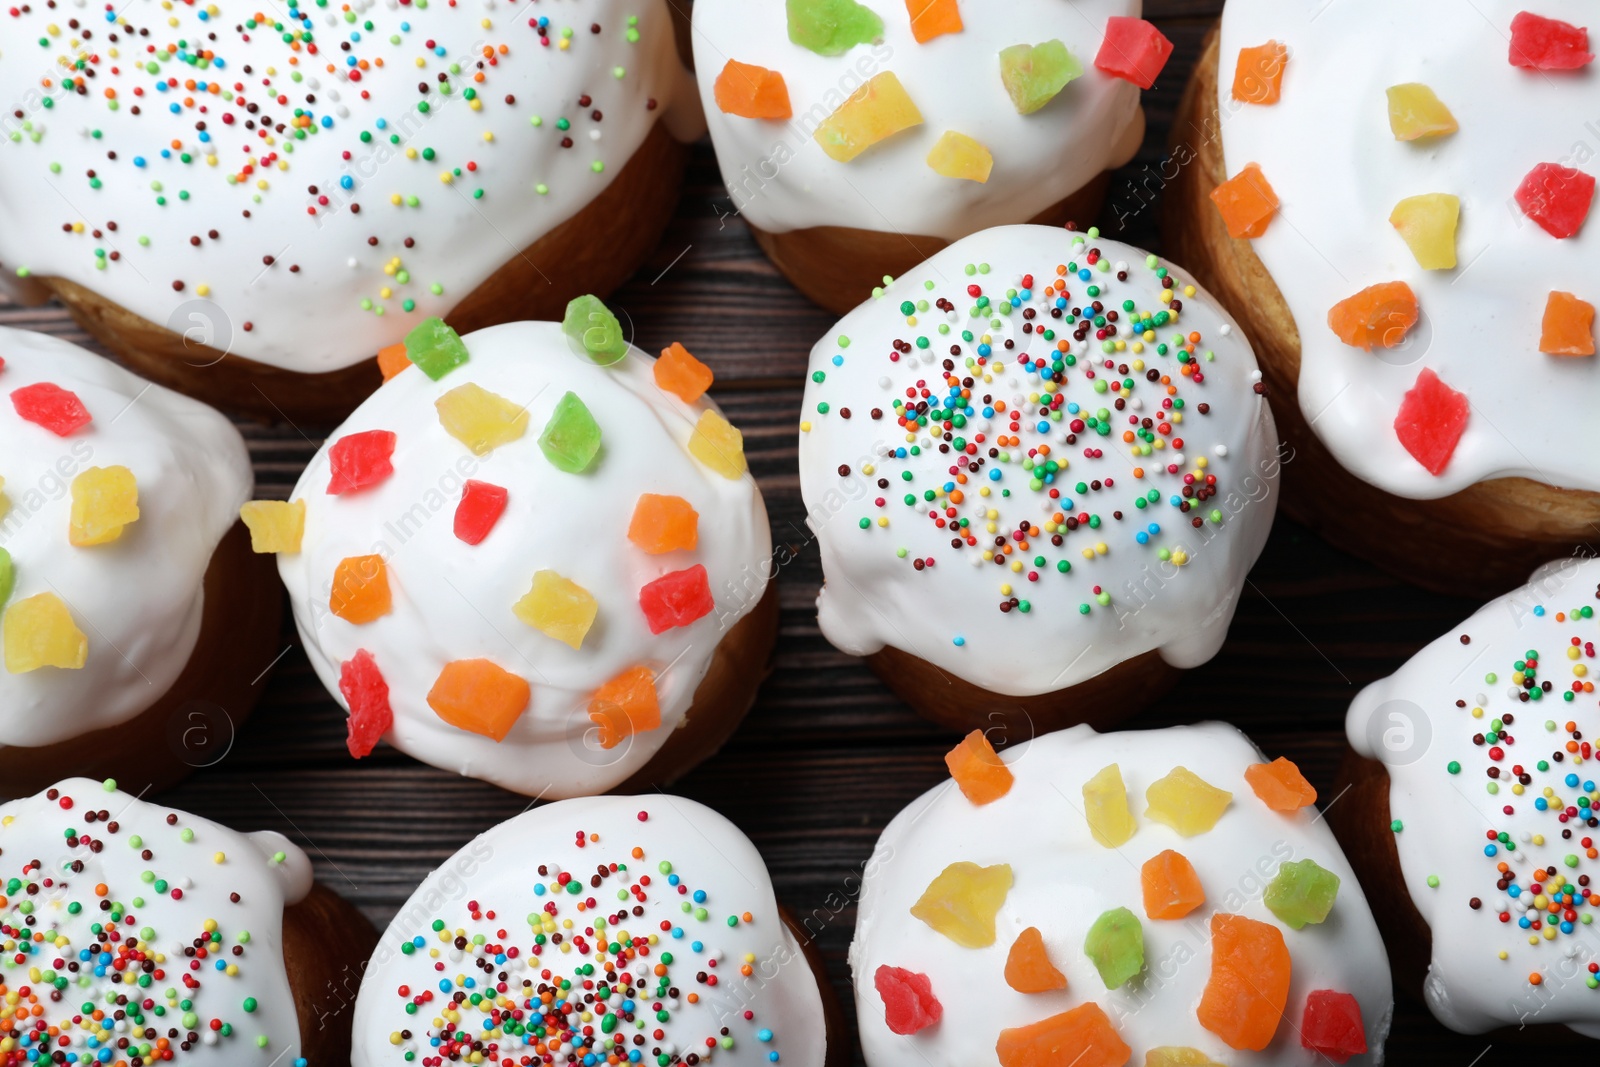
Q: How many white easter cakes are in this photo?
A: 10